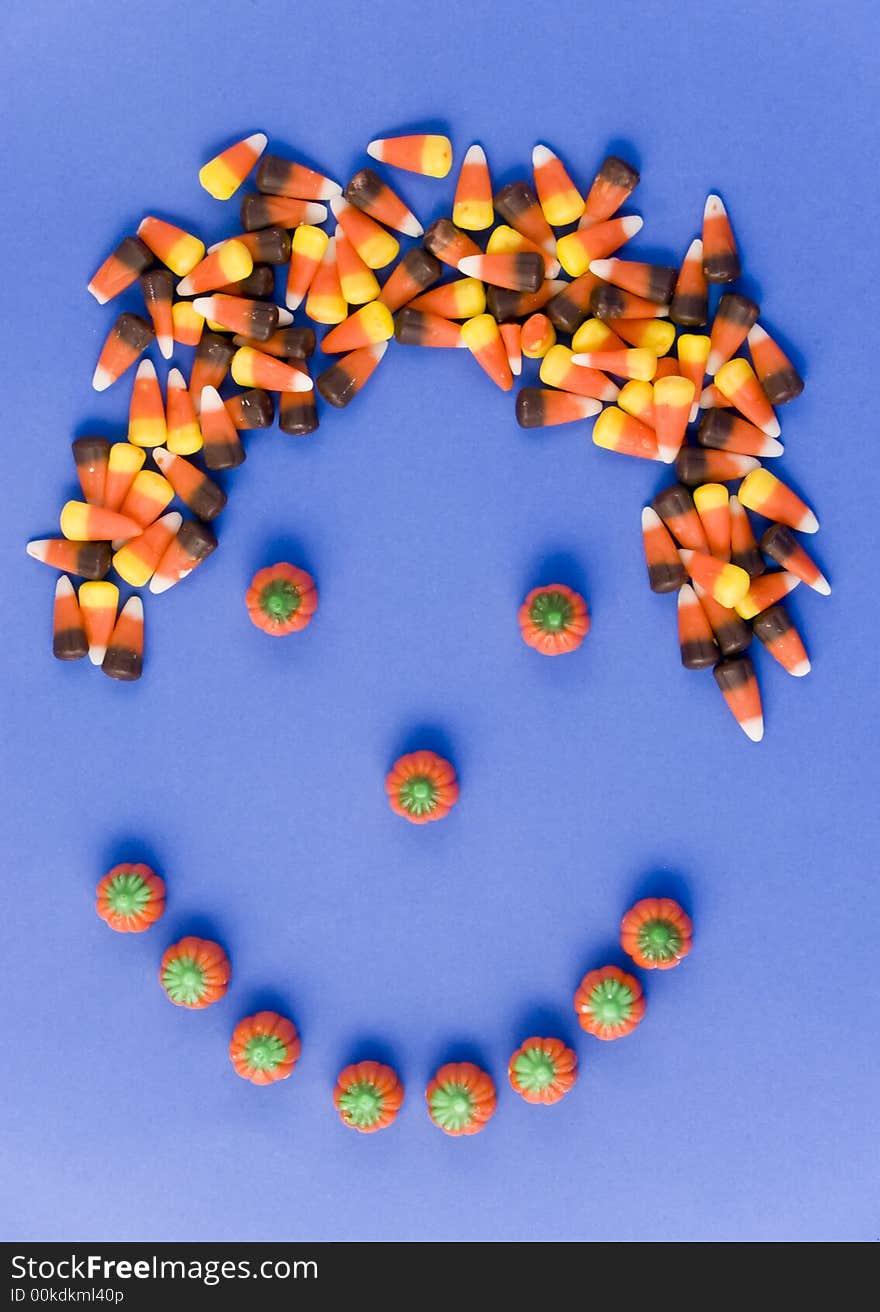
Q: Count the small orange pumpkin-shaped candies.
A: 11